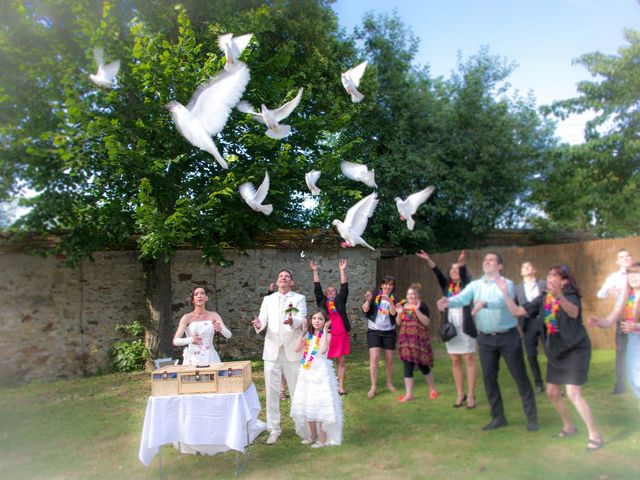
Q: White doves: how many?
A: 10